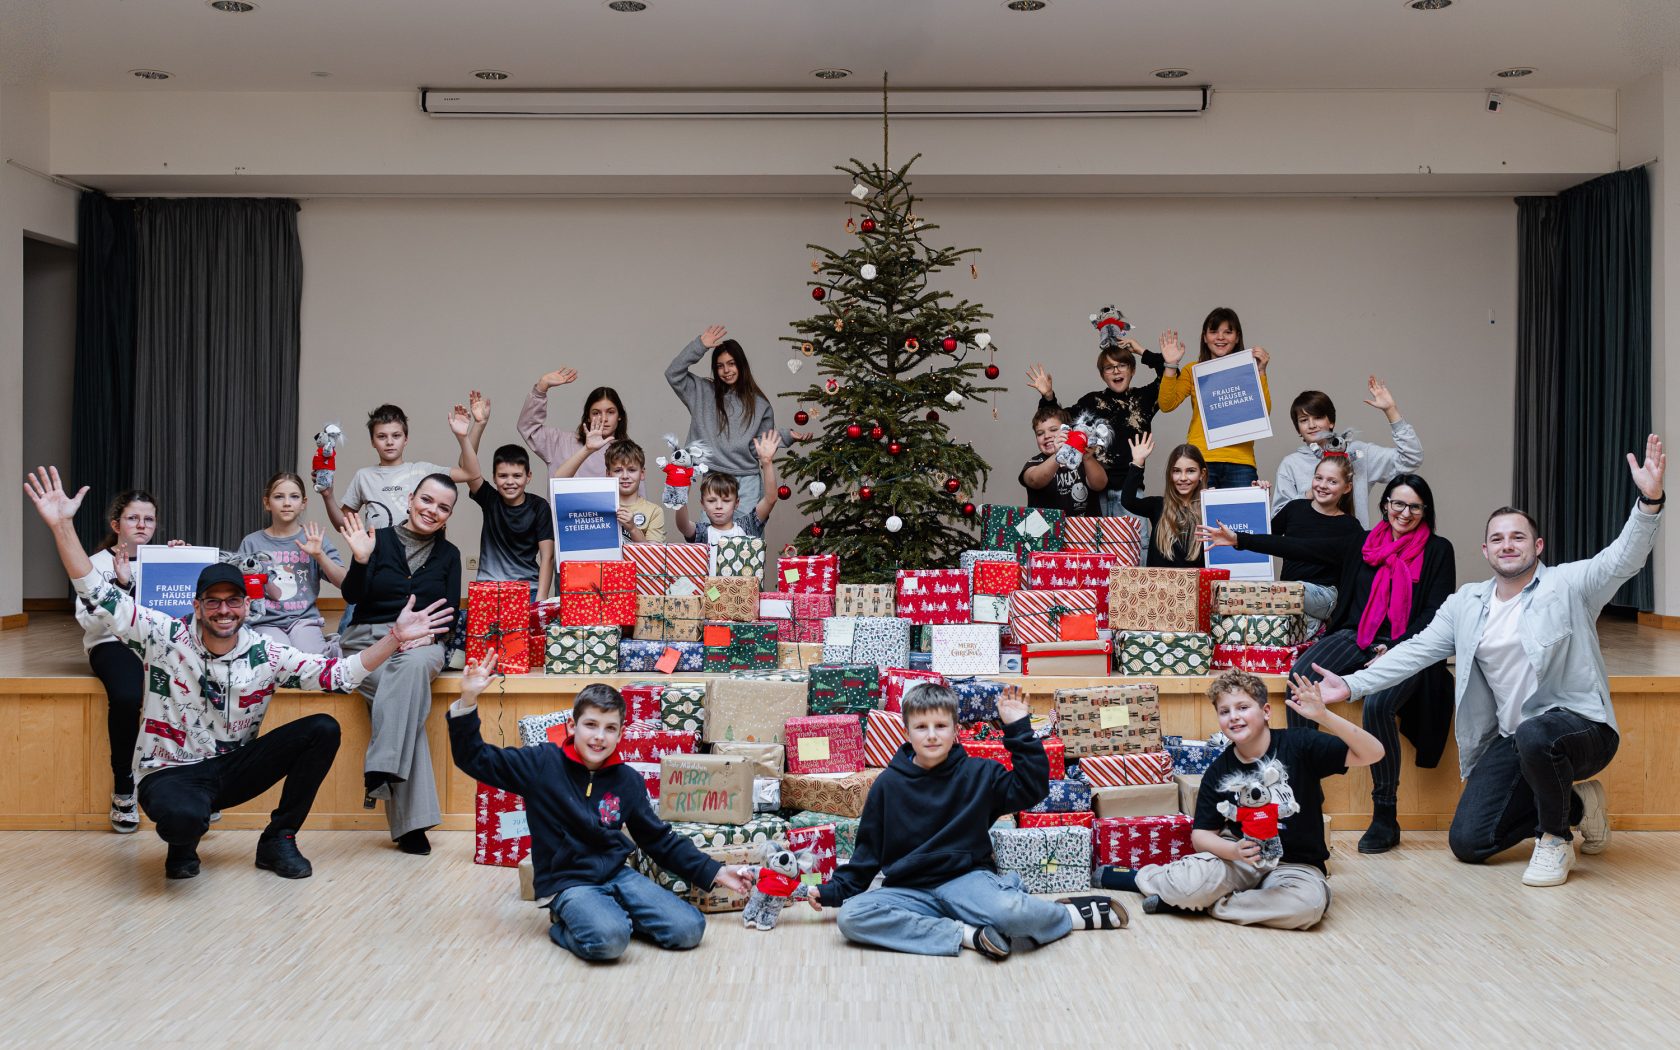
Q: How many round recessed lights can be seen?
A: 9